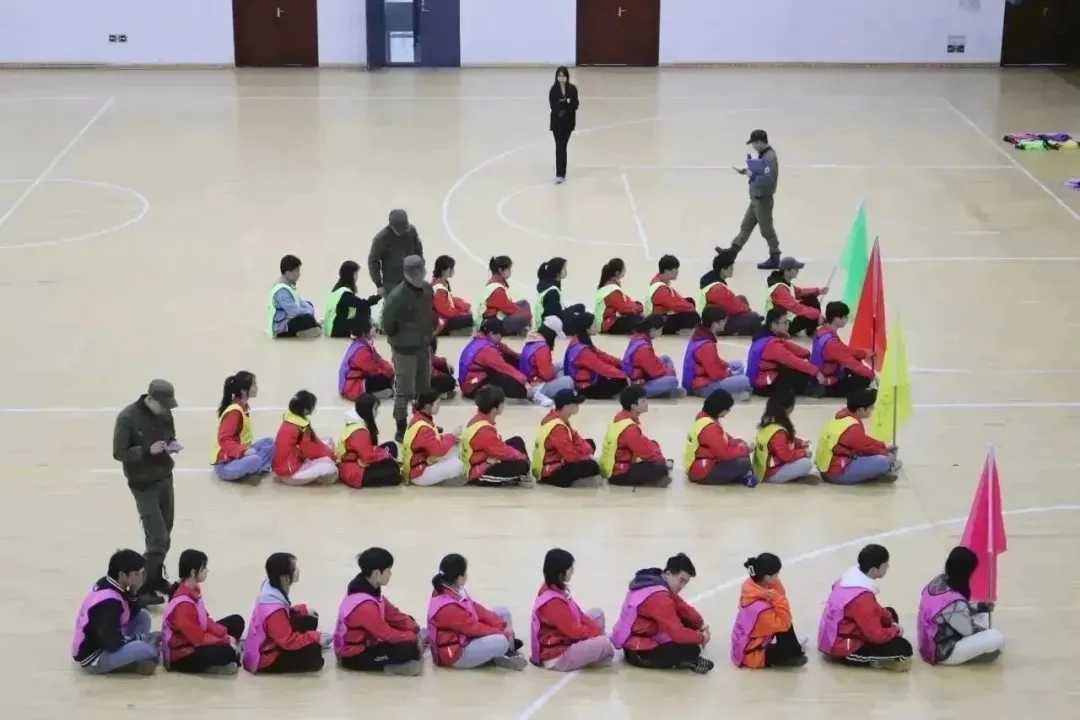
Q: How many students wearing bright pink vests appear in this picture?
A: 10